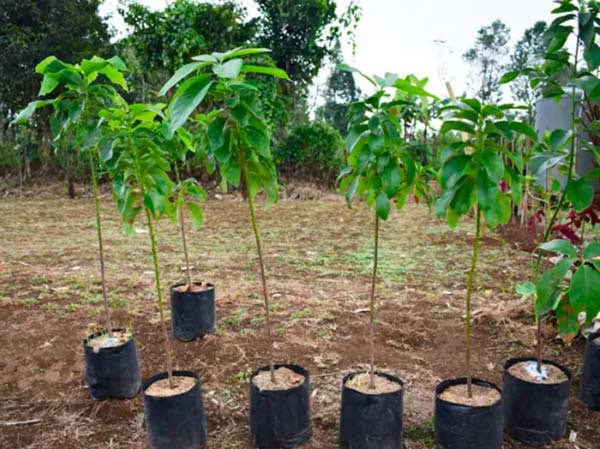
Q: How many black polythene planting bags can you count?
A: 8